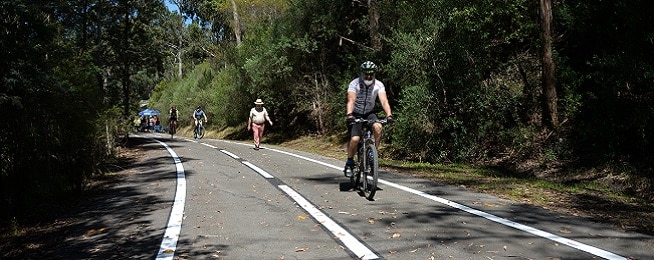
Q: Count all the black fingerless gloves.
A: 2